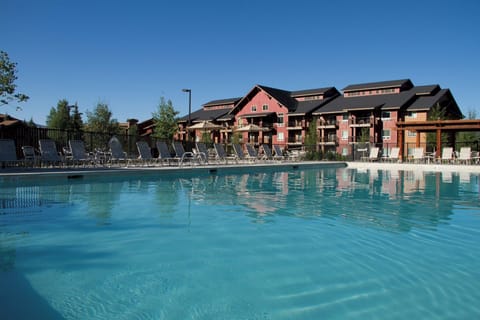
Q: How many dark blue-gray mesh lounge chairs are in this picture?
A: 13